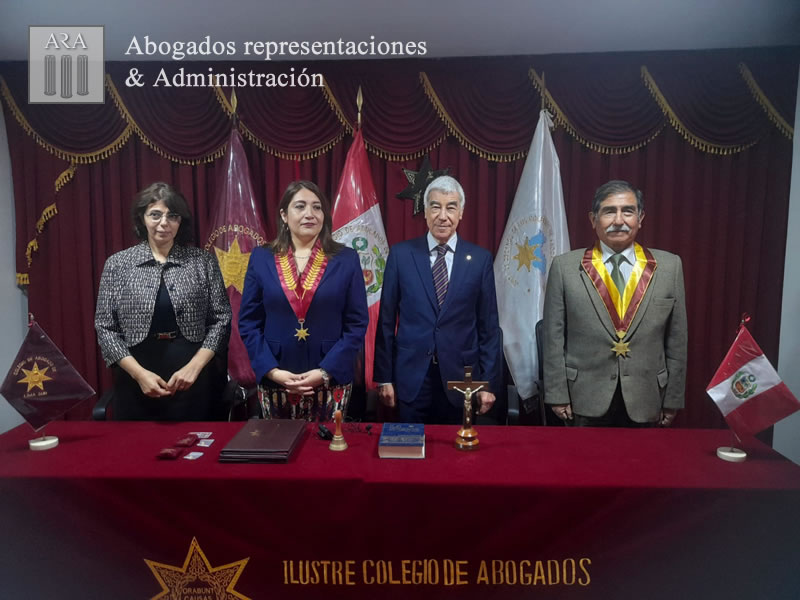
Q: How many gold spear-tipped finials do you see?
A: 3